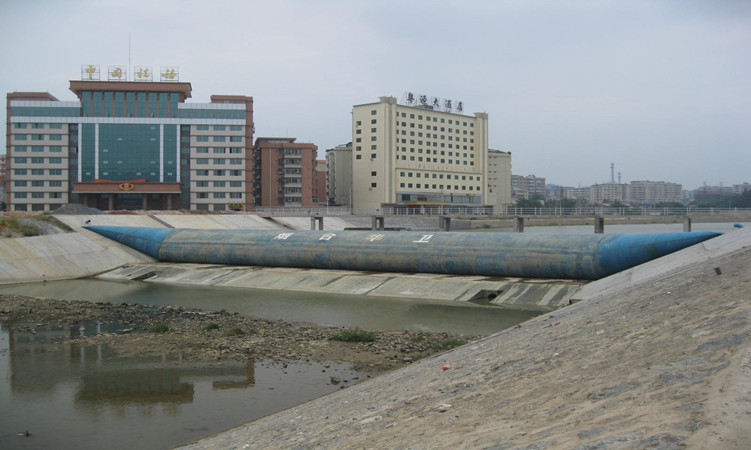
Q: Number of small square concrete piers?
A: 6